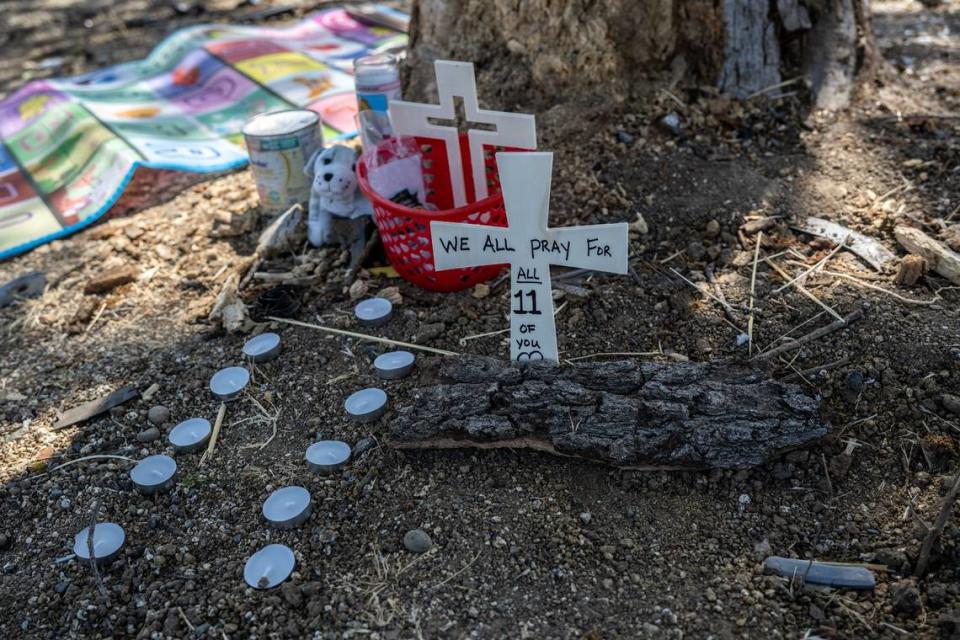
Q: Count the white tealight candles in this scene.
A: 11